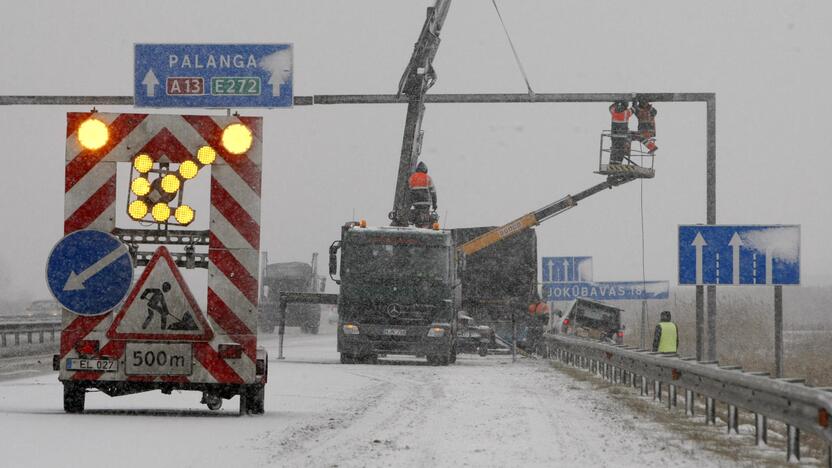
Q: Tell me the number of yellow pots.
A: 10